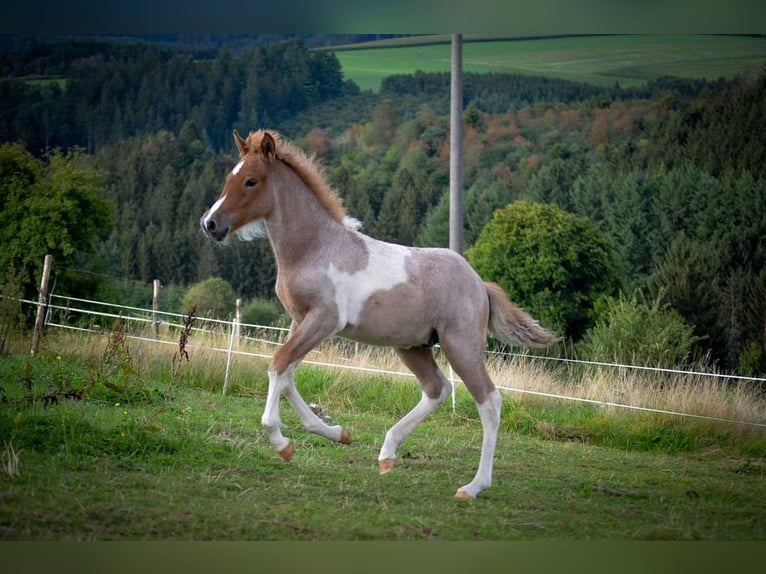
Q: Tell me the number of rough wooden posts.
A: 3